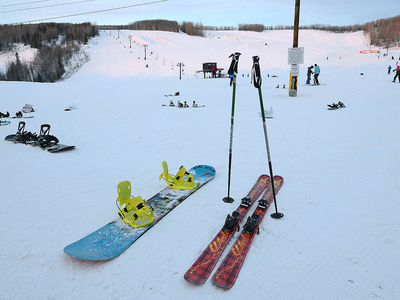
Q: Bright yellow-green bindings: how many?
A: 2